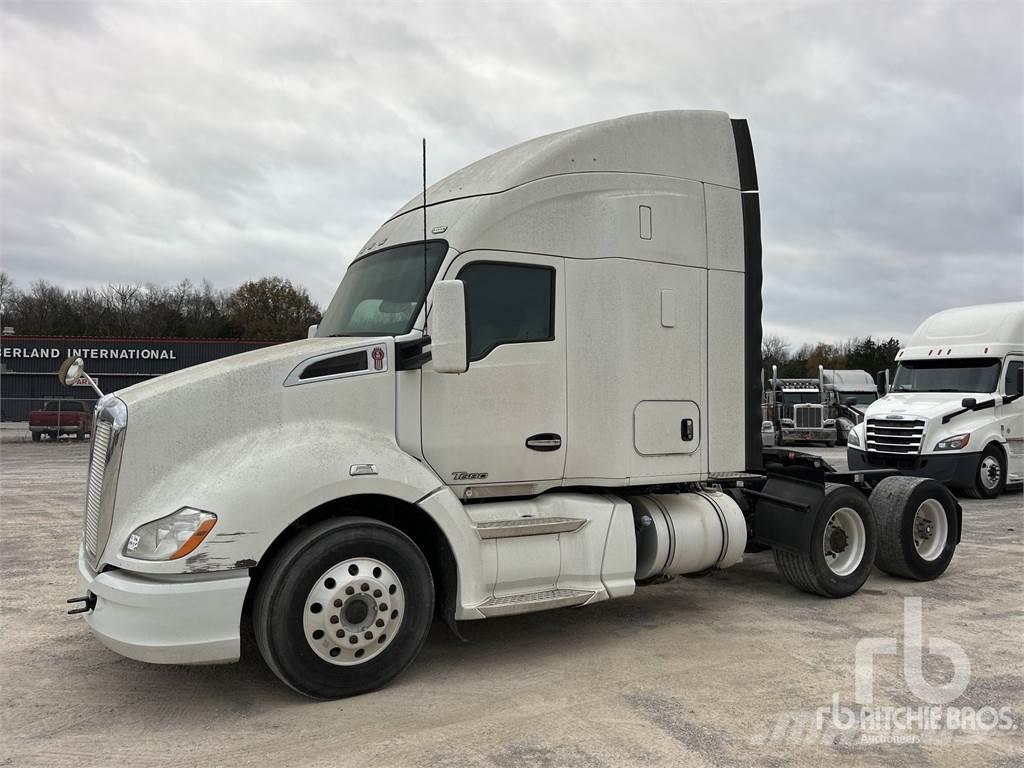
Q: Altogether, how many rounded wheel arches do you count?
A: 2